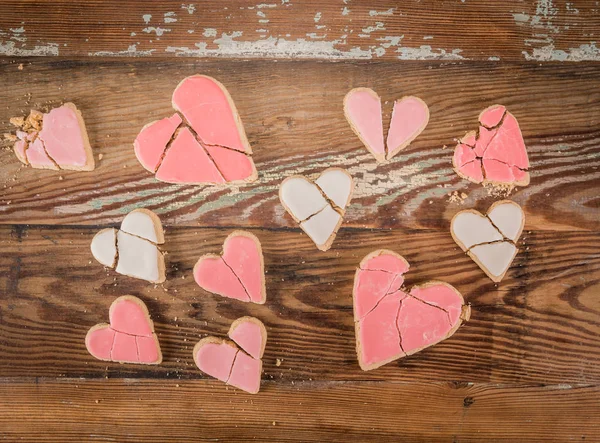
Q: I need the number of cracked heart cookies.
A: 11